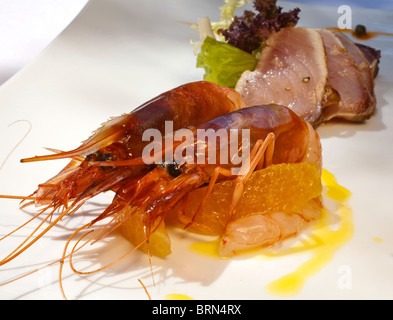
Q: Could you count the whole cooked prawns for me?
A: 2